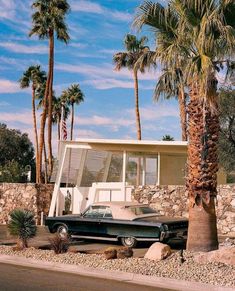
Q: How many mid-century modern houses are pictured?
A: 1